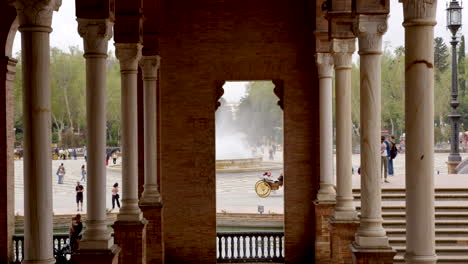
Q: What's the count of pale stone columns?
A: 8